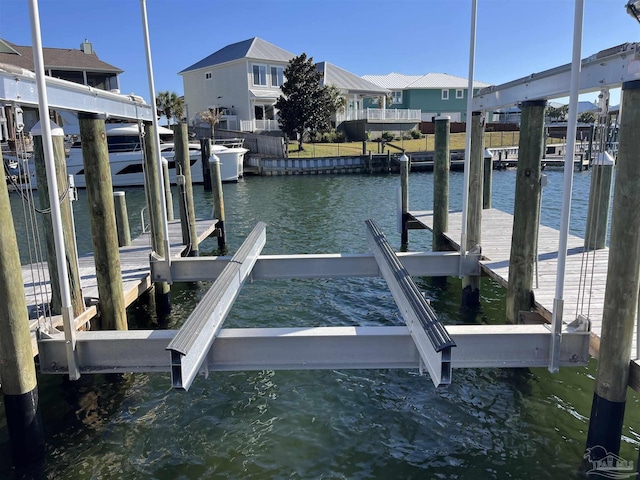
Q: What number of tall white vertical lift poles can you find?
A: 4